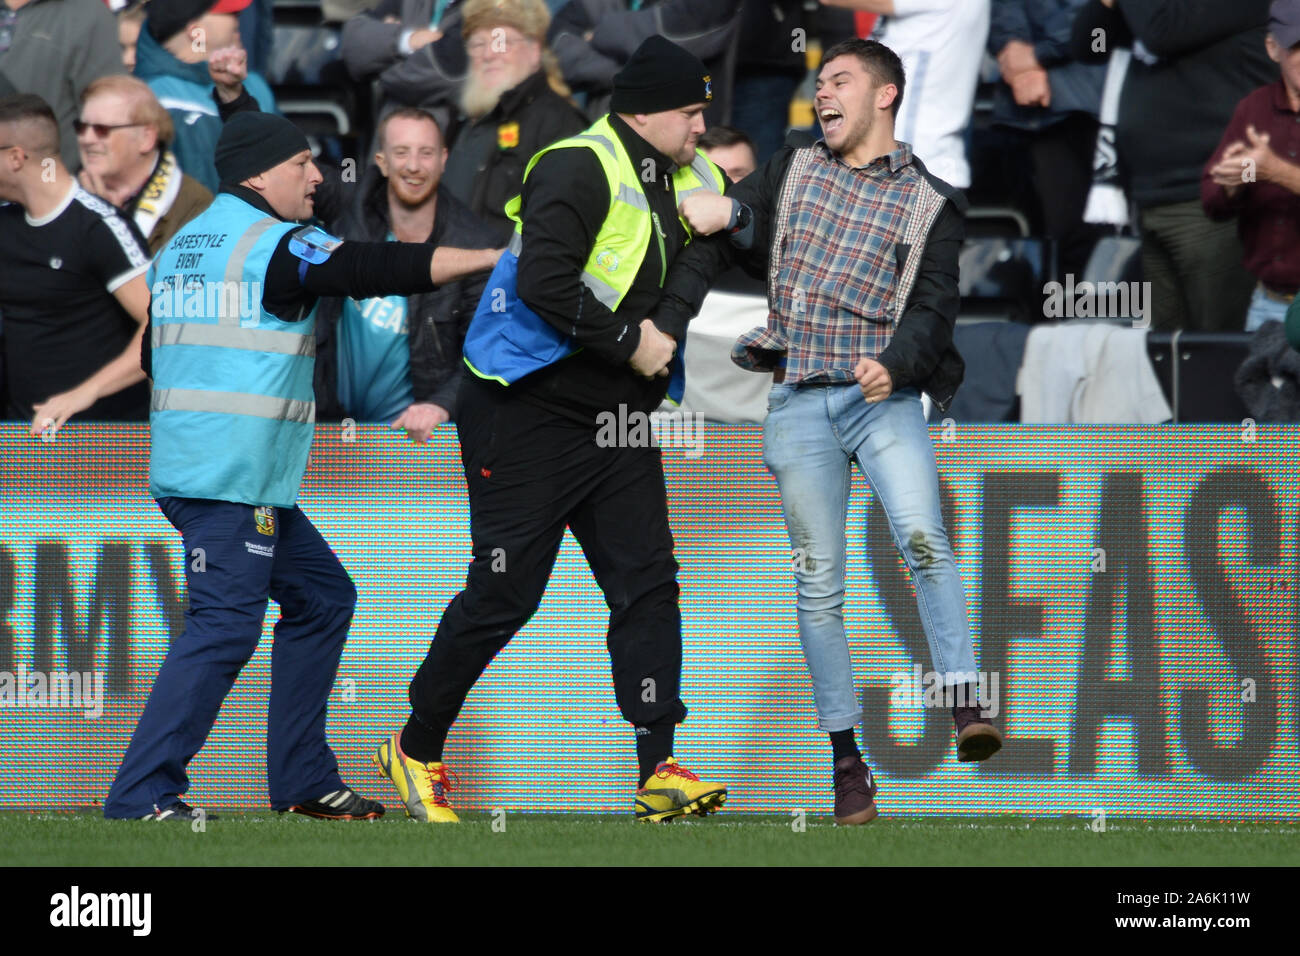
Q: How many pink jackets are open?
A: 0